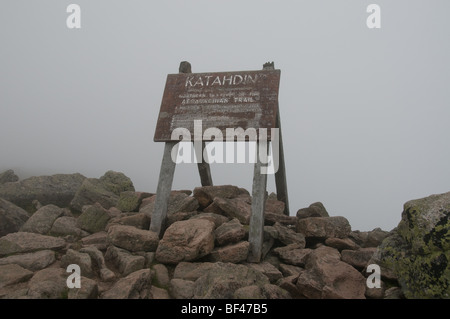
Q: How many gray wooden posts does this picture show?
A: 4